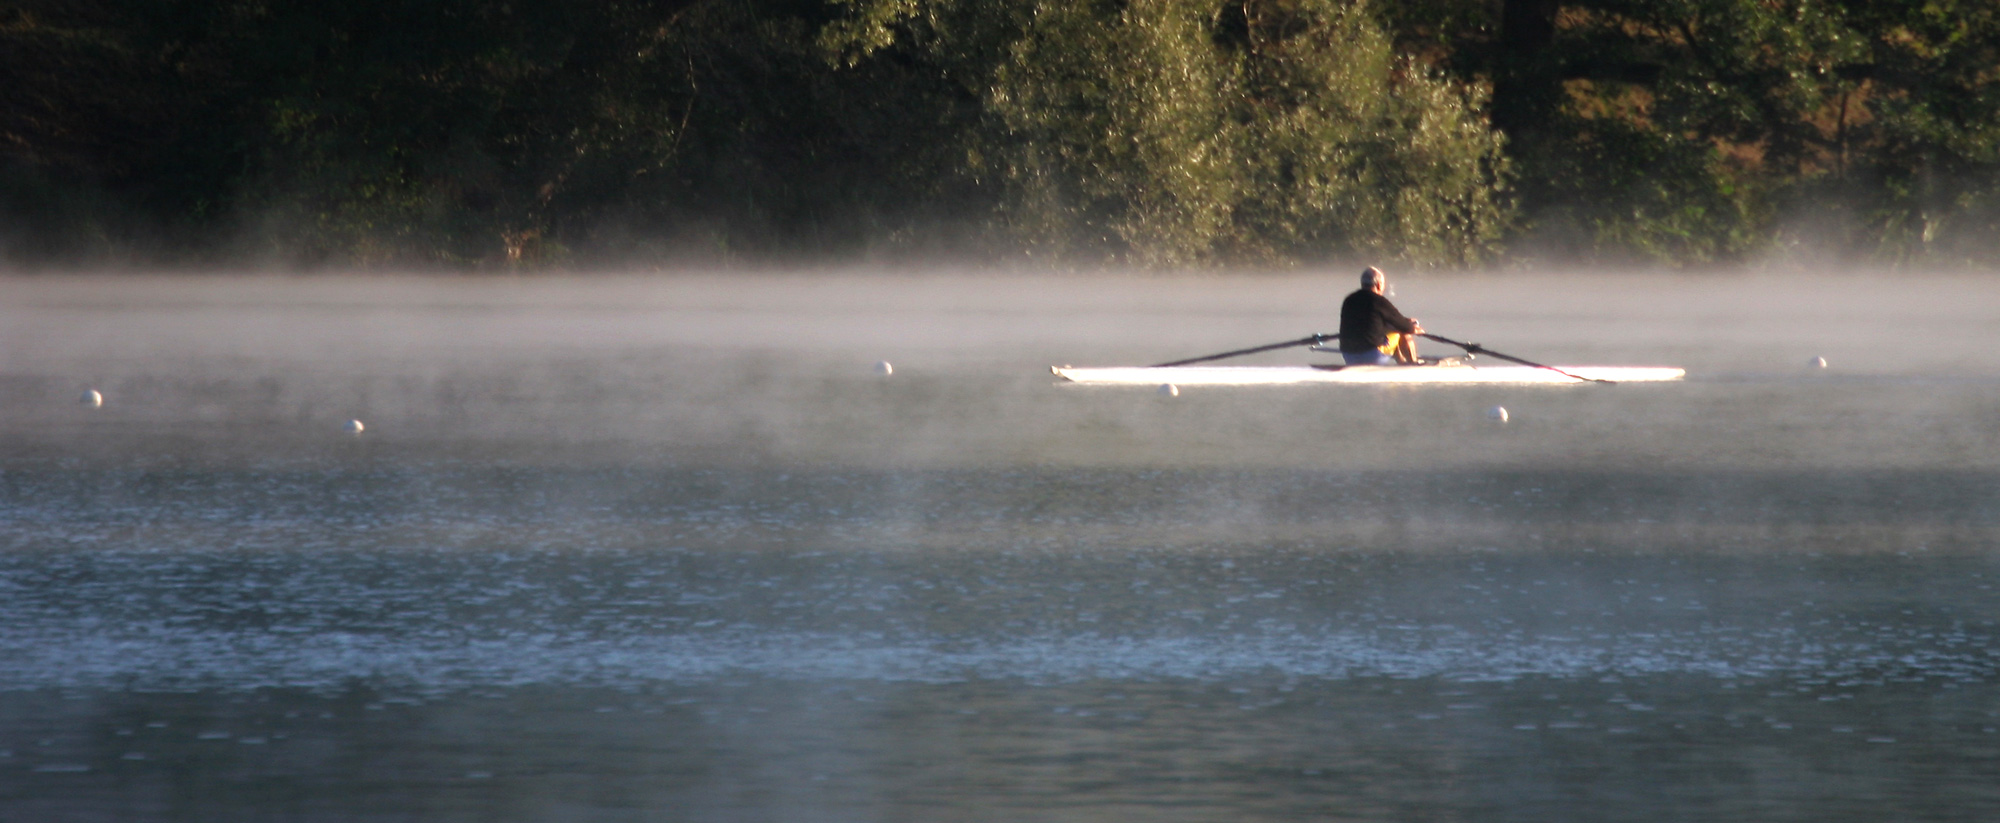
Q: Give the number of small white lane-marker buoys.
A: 6